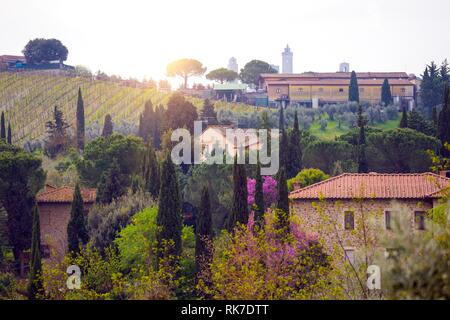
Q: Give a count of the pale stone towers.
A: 3